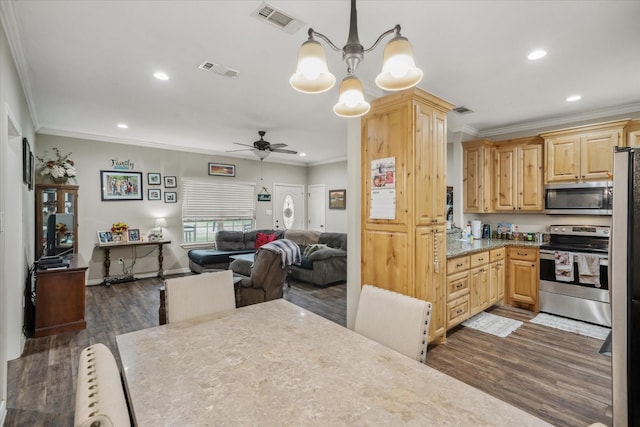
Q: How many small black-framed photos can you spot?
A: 4